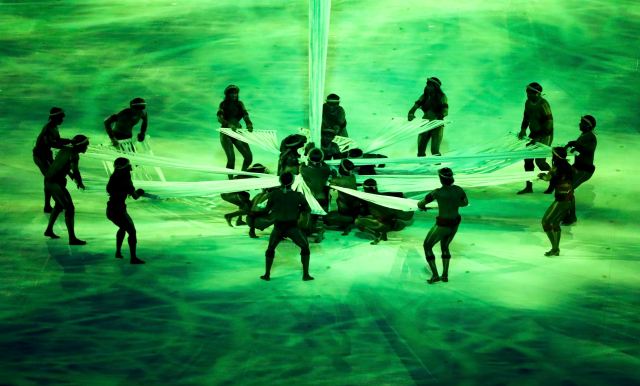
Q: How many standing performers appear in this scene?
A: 12